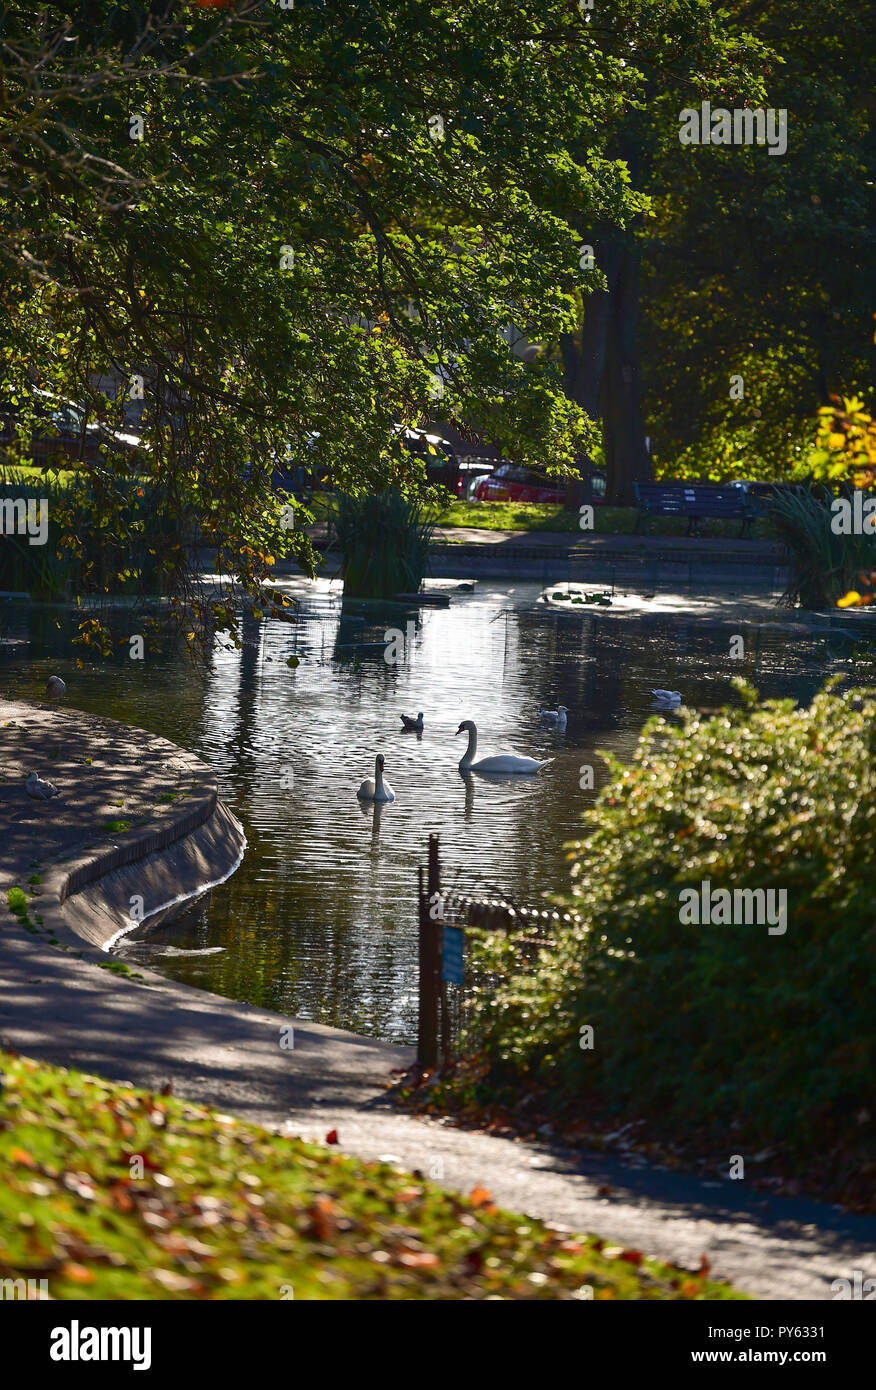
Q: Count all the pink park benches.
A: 0